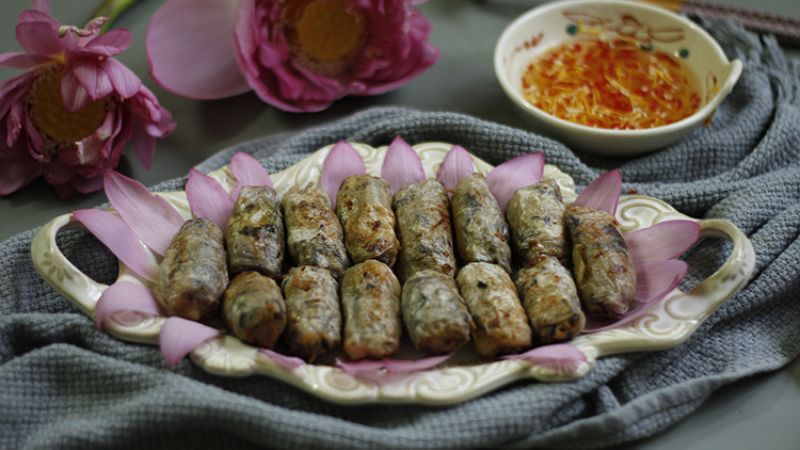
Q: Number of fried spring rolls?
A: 14